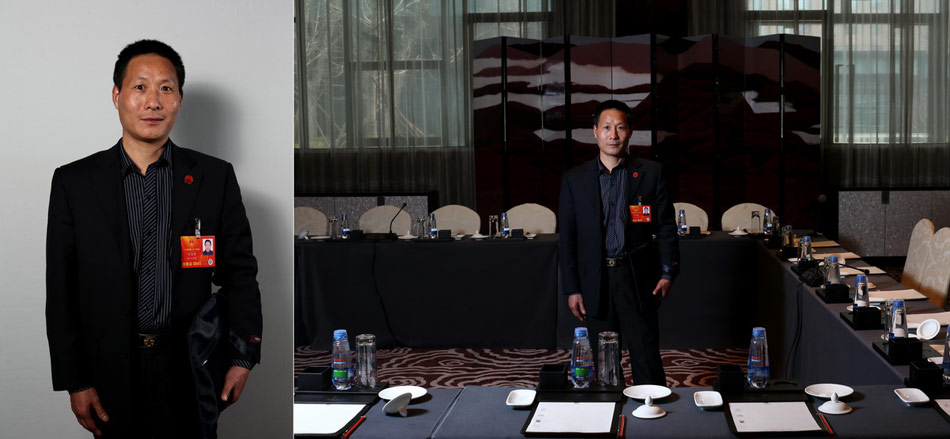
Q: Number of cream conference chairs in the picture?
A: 8